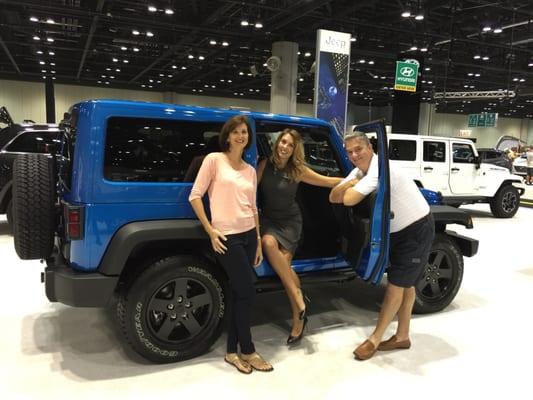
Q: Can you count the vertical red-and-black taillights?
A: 1